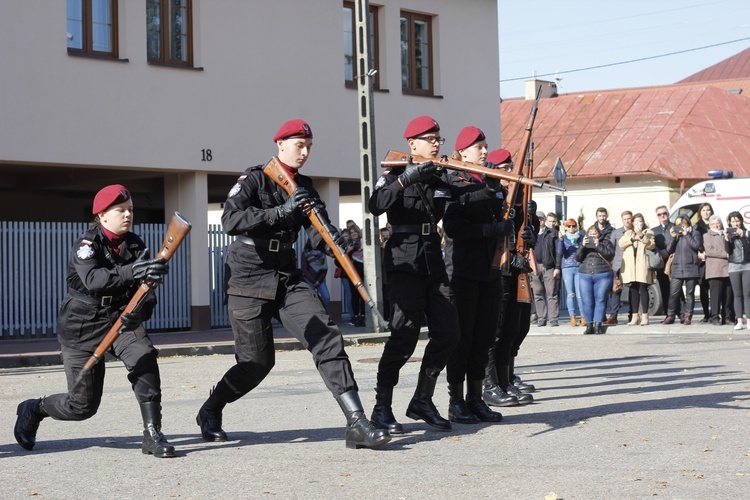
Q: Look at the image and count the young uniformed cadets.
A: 5